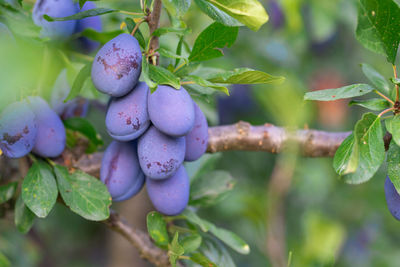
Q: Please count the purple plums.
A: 12